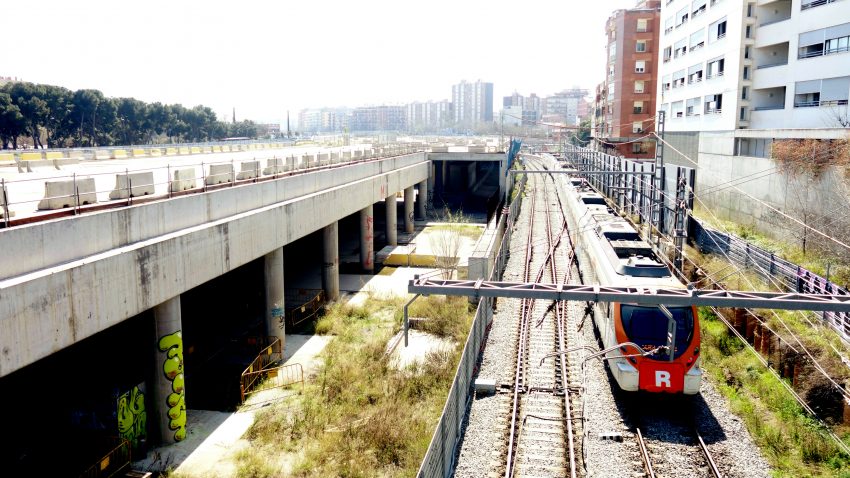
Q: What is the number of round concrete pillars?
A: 7